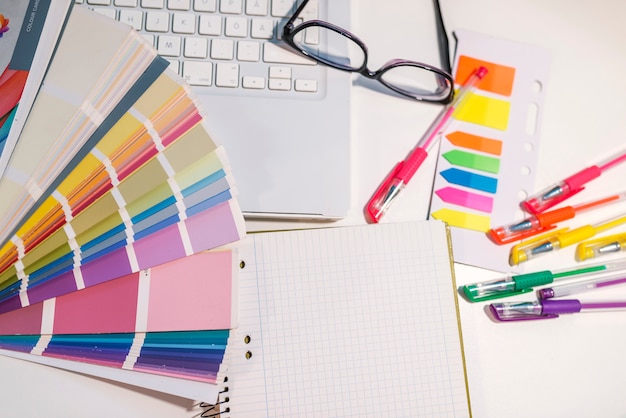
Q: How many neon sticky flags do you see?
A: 7